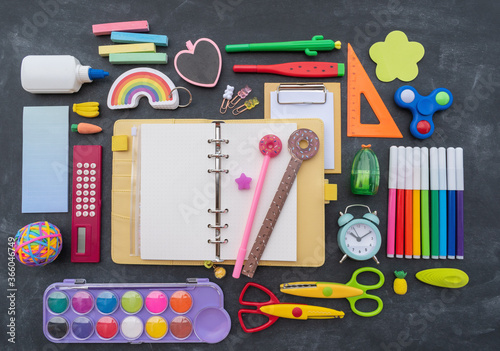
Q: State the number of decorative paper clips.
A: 3